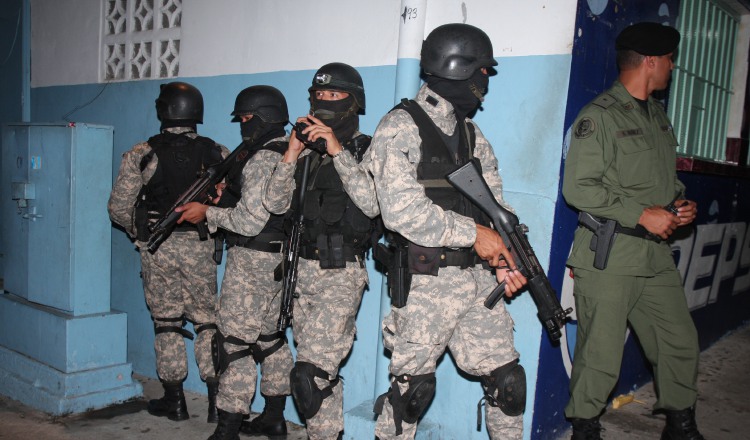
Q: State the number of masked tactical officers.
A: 4